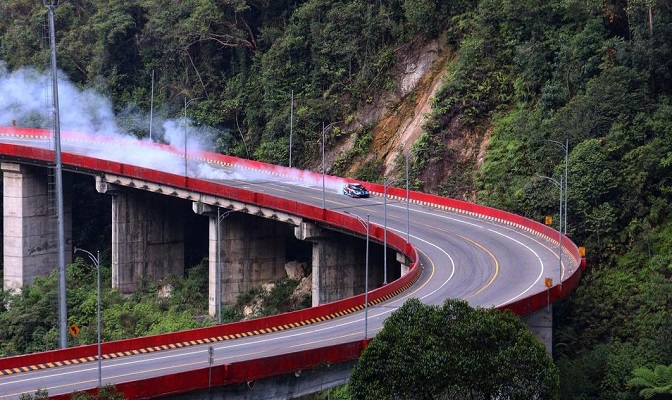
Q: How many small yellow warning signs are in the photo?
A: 4